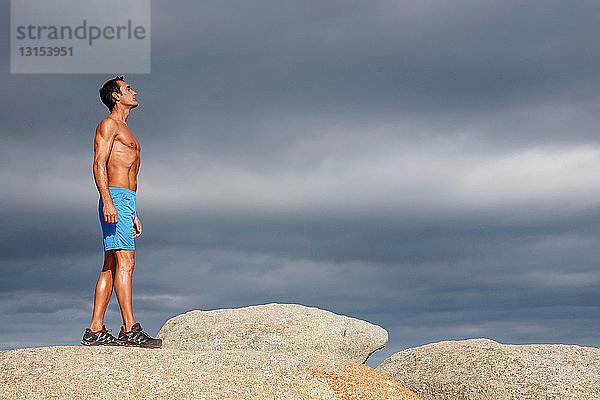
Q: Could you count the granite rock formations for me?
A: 3